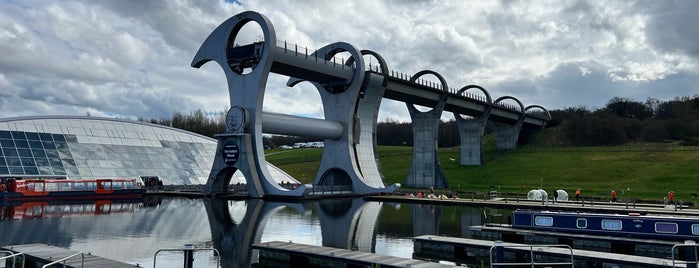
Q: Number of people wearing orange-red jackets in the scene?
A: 3